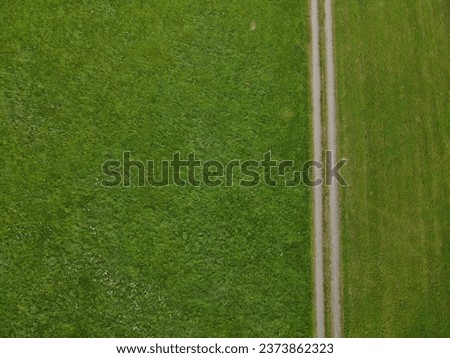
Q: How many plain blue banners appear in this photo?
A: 0